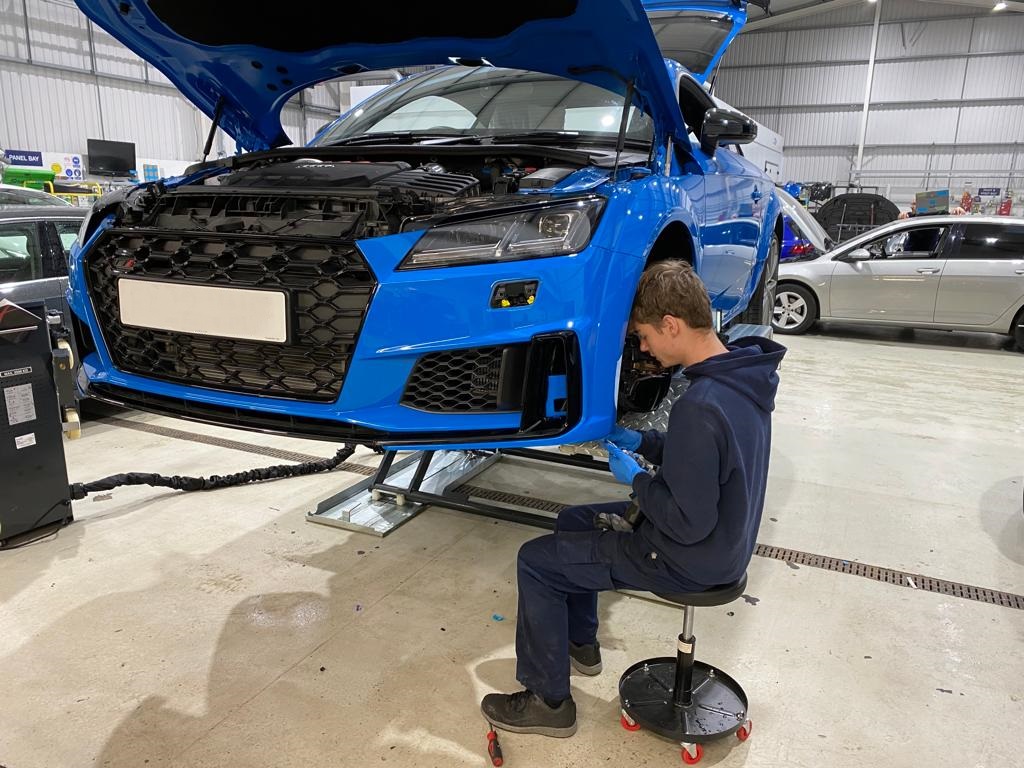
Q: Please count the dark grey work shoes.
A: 2